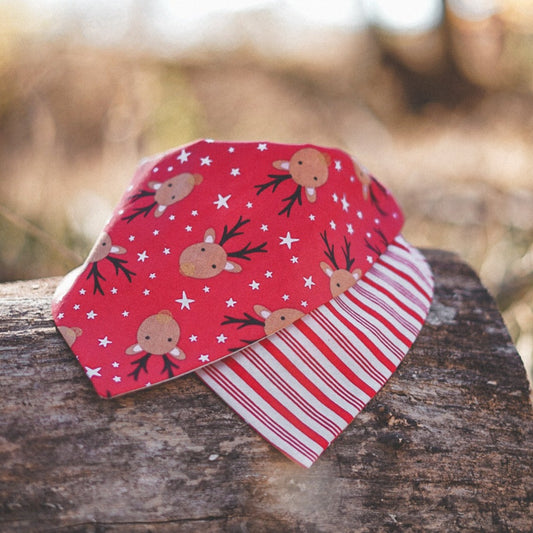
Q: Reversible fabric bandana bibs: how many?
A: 1